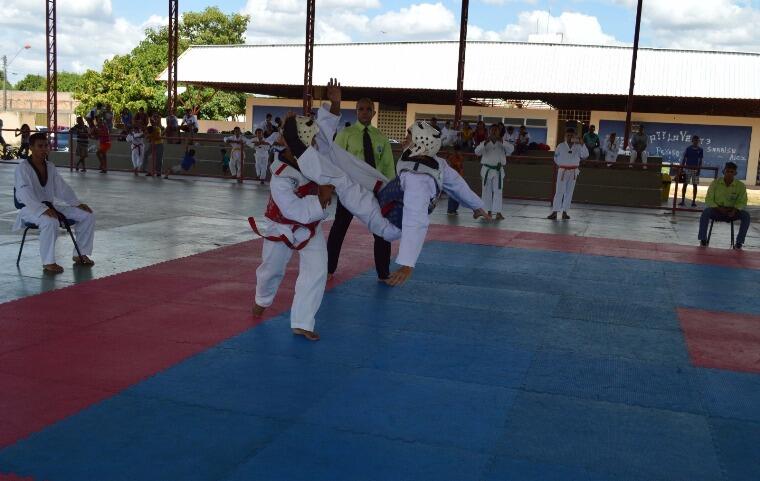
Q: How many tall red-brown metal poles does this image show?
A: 5